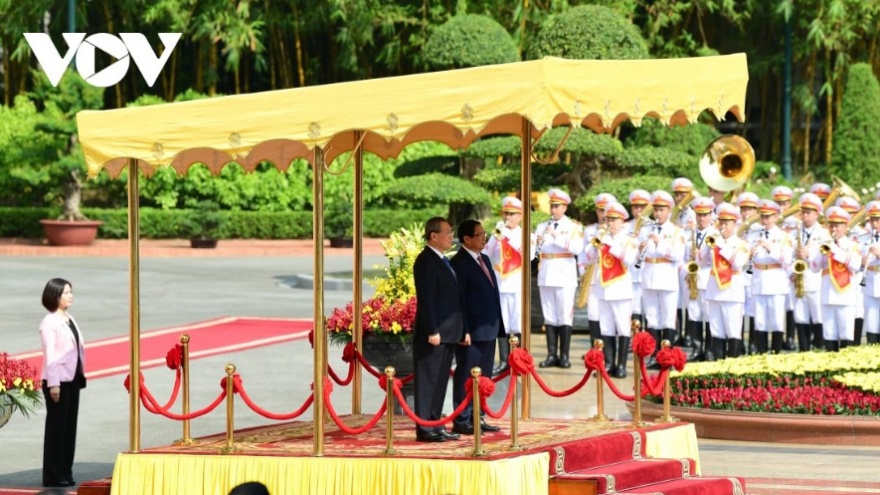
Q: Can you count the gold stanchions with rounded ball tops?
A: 8